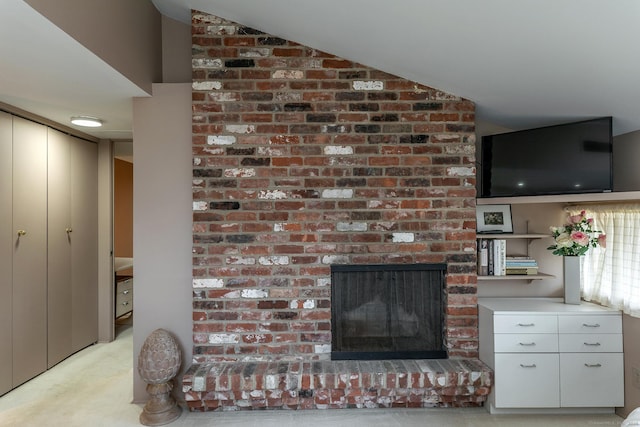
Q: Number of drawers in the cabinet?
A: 6